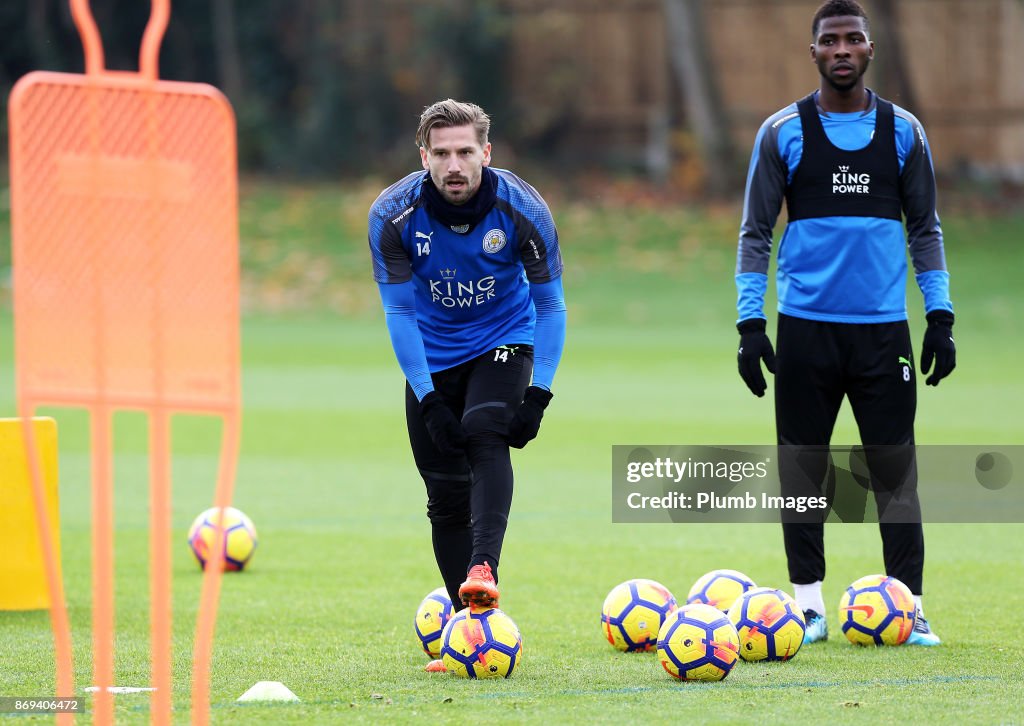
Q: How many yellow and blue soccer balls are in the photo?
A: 8